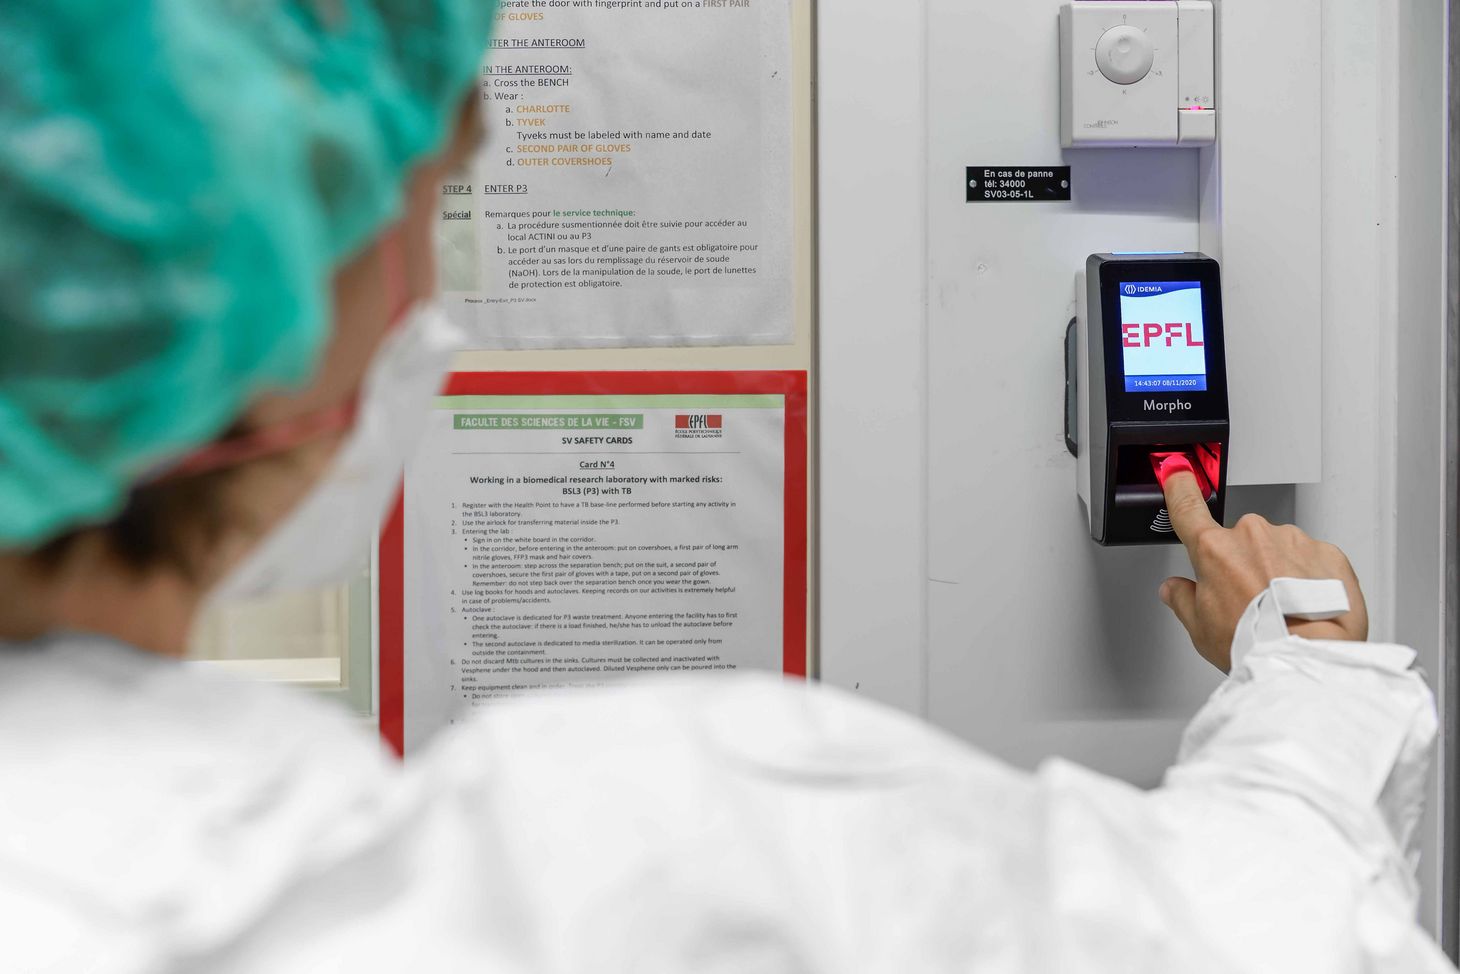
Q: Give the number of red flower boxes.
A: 0